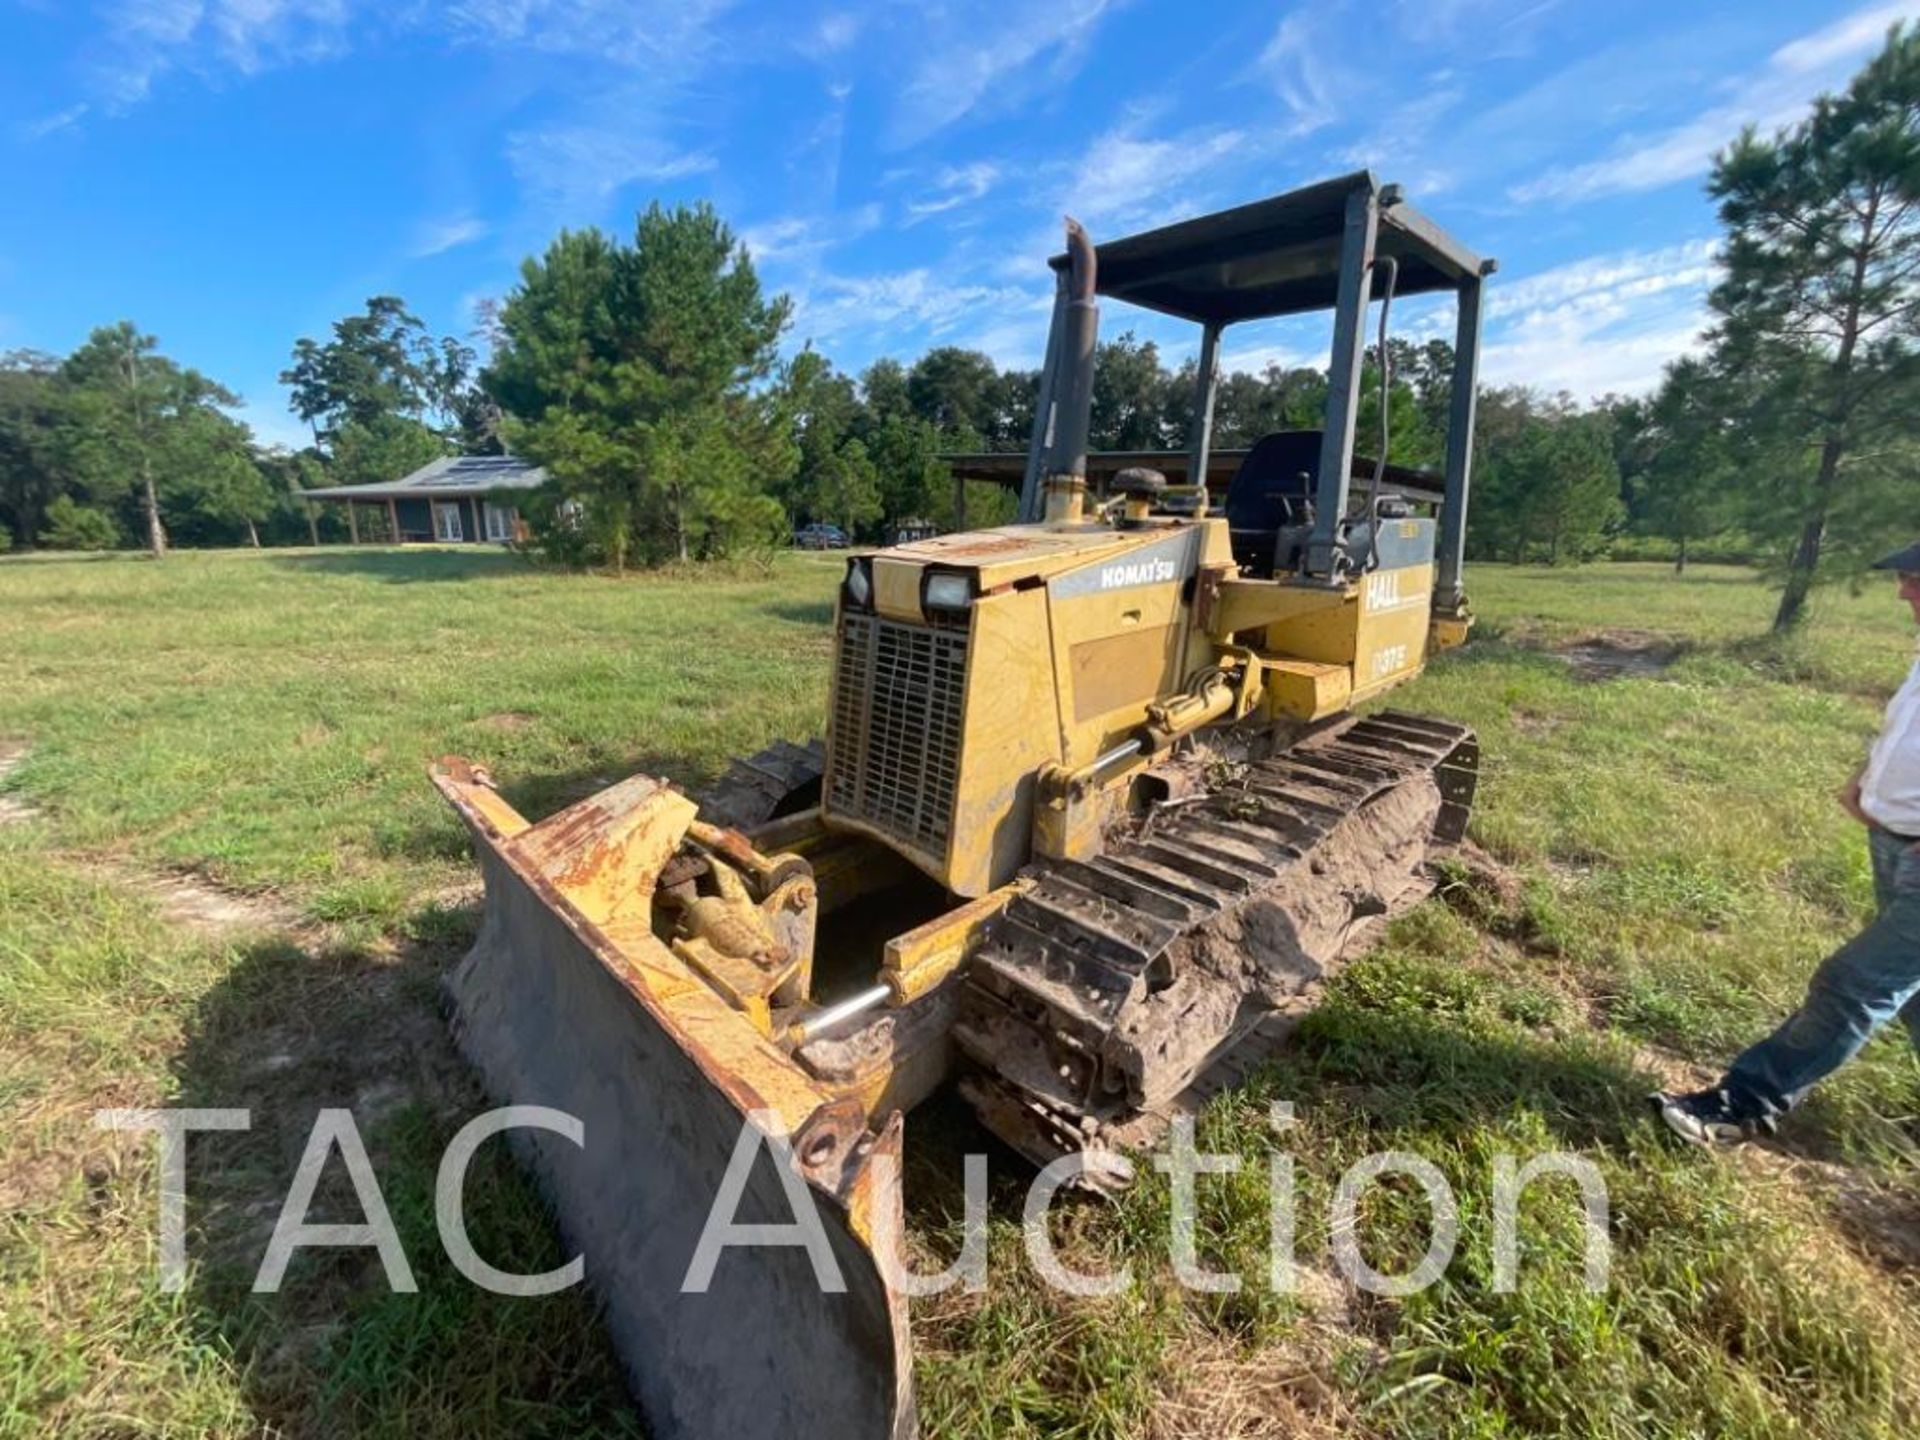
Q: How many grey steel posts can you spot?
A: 4